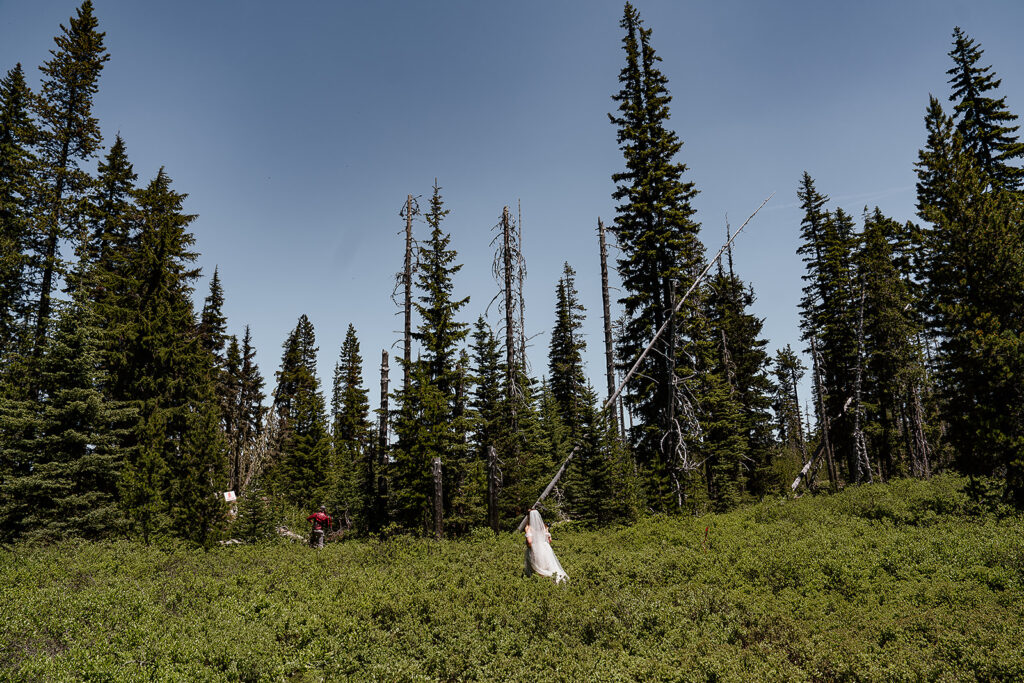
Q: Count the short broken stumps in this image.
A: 2